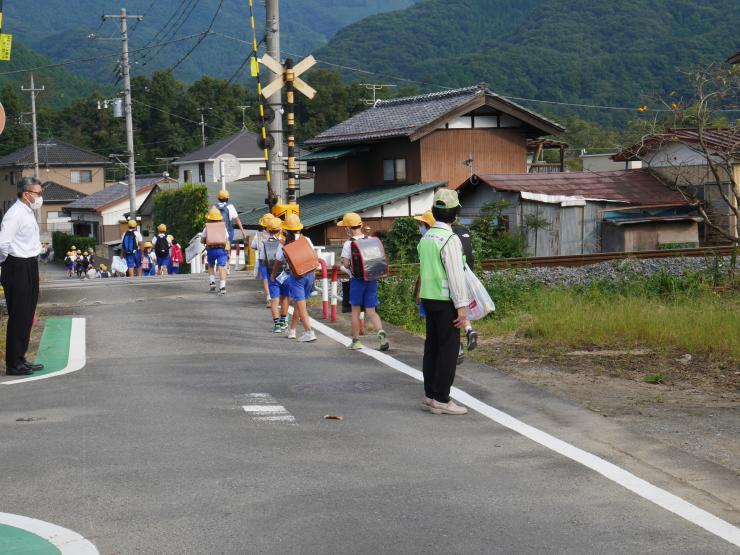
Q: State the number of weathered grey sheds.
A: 1